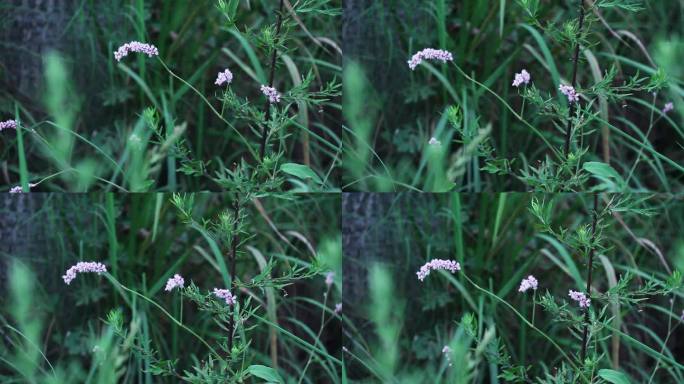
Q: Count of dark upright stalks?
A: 4